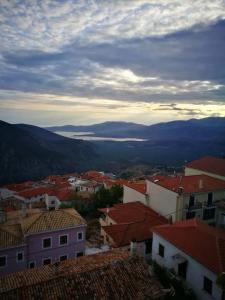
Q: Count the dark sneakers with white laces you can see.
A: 0